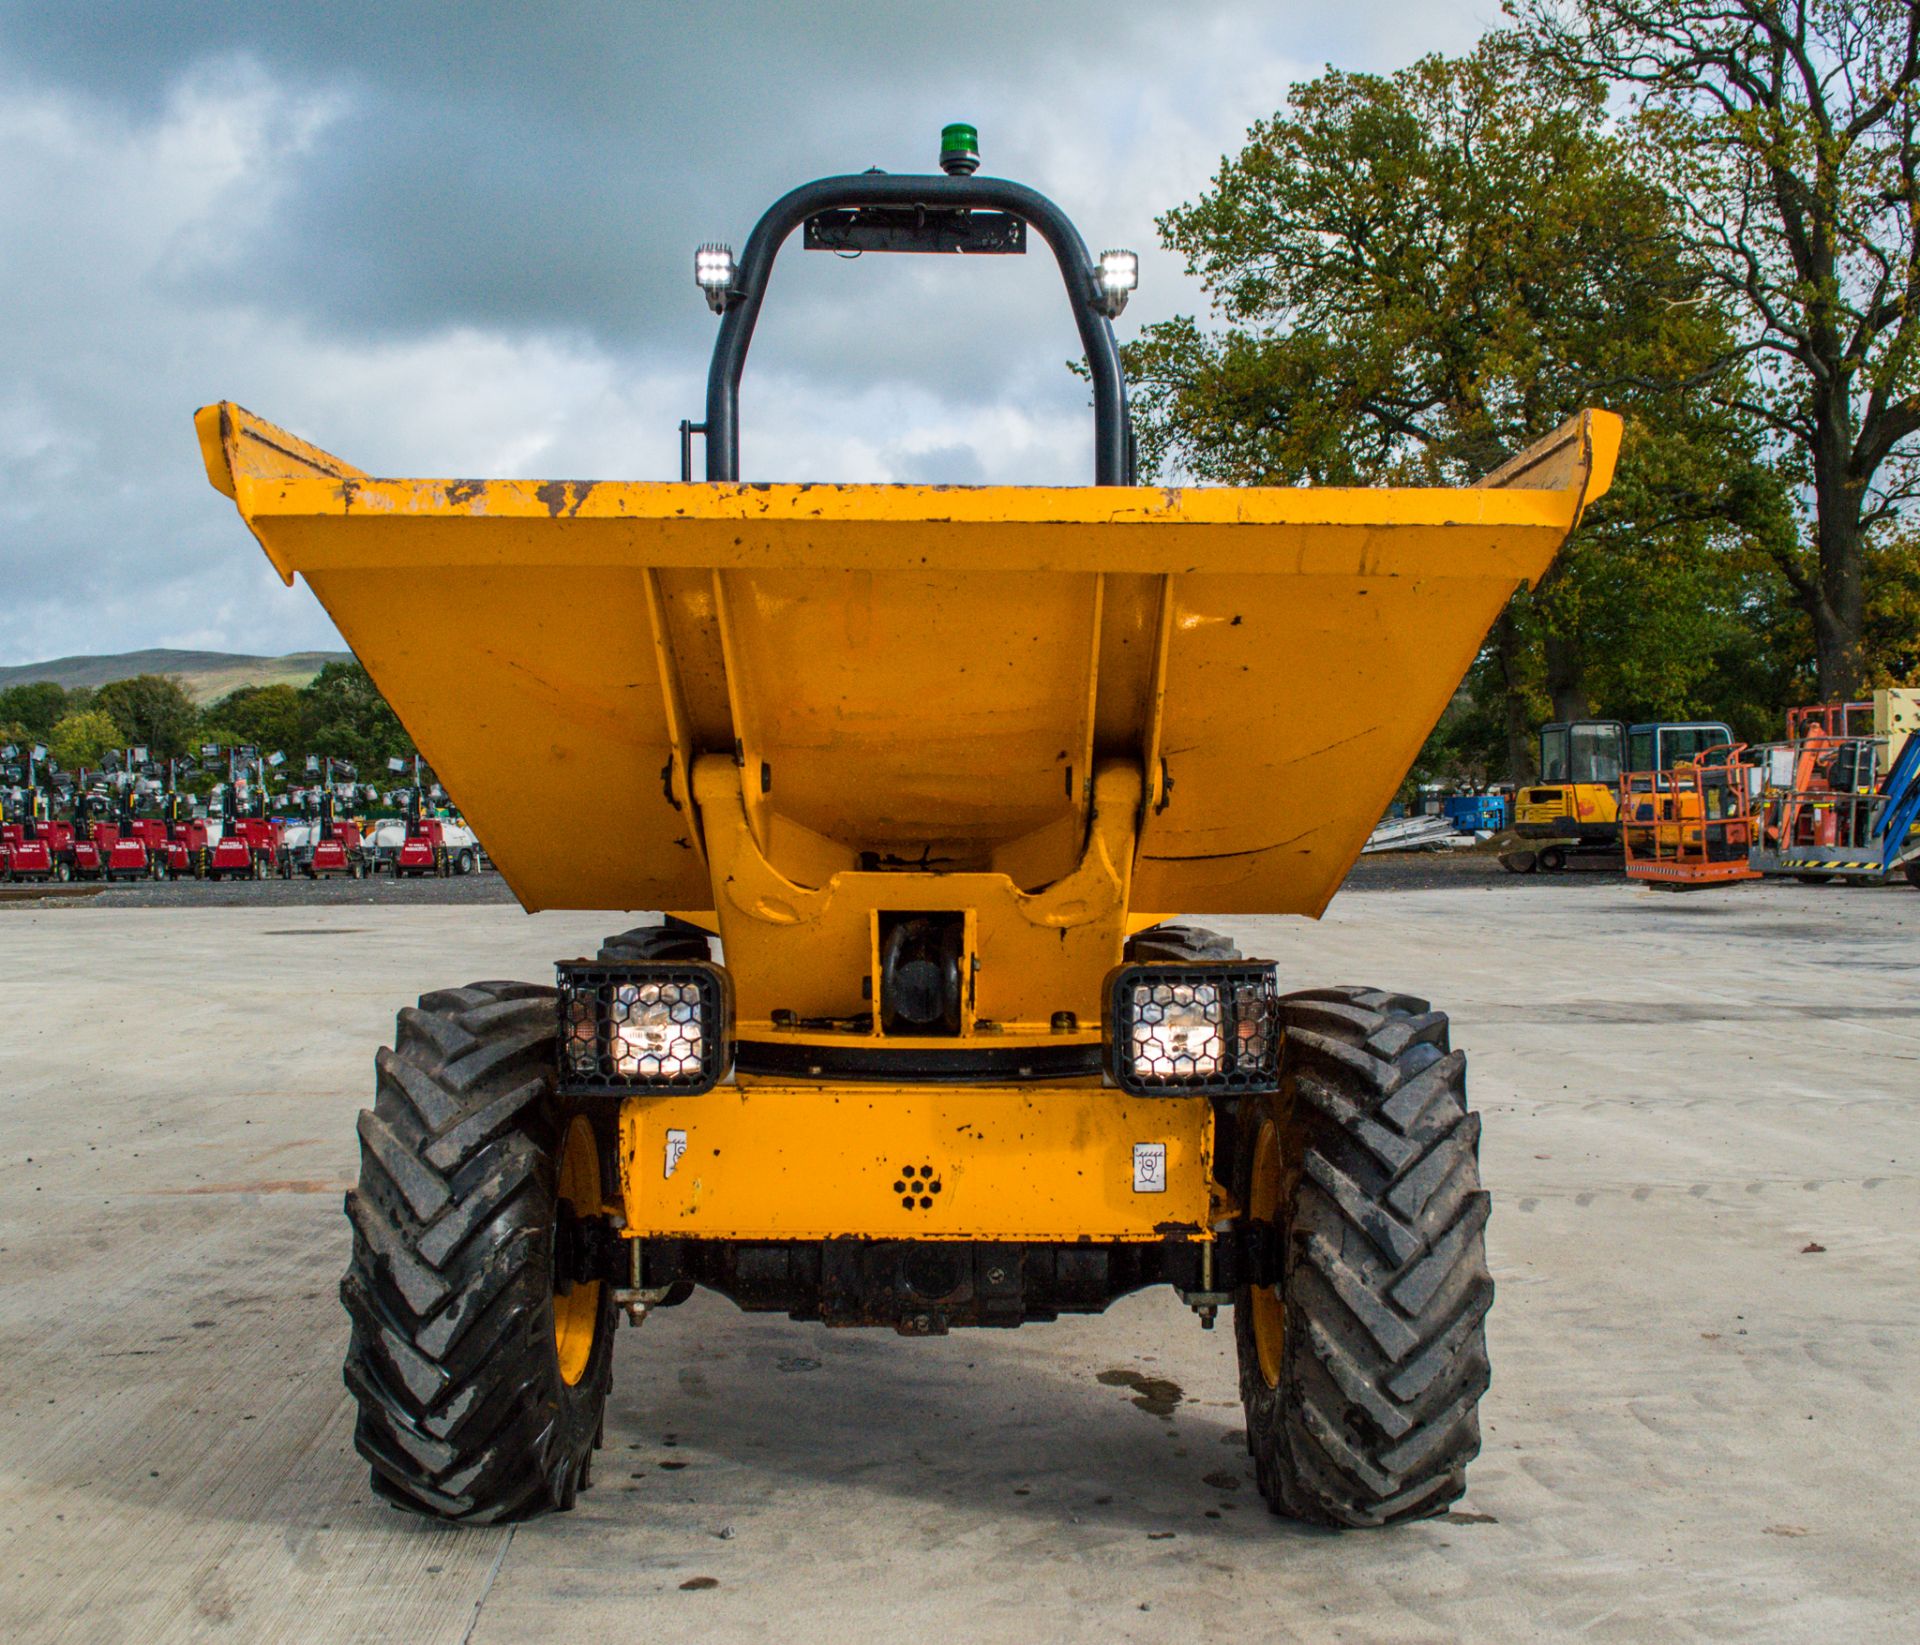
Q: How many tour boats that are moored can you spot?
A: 0